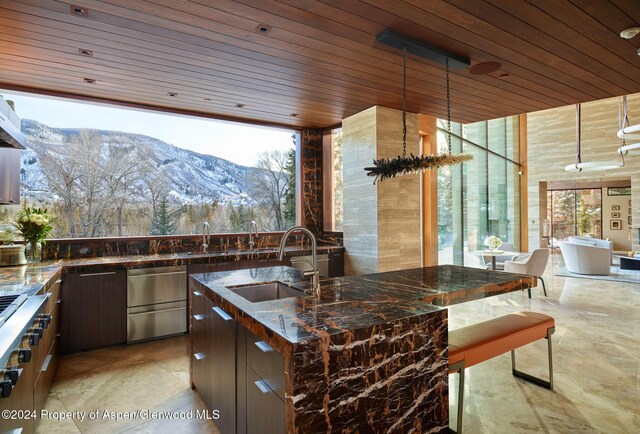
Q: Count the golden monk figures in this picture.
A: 0